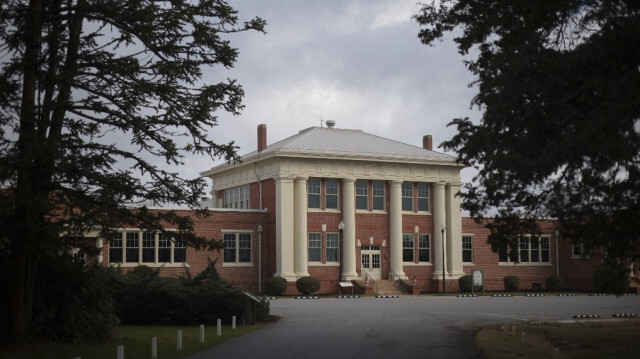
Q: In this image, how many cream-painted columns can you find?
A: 6